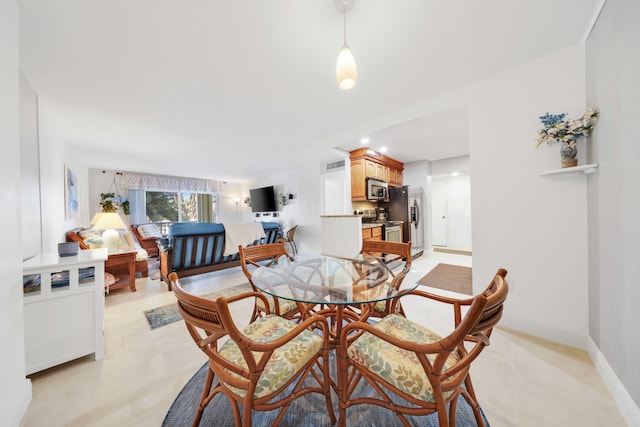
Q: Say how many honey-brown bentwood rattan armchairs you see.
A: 4